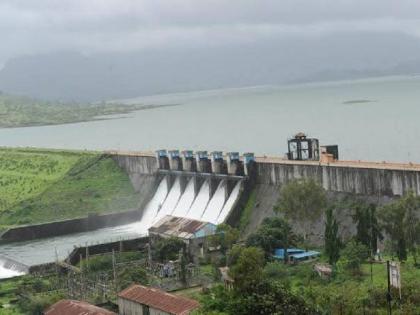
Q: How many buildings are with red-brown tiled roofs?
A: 2